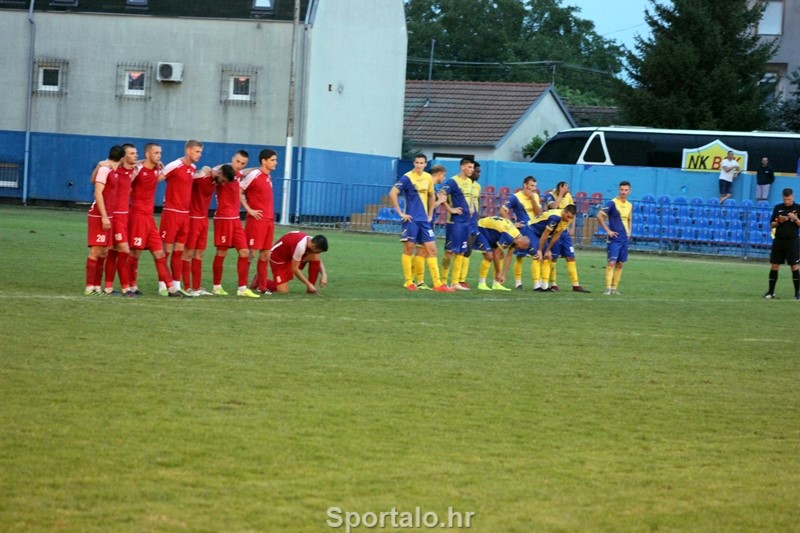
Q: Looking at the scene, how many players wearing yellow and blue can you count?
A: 9